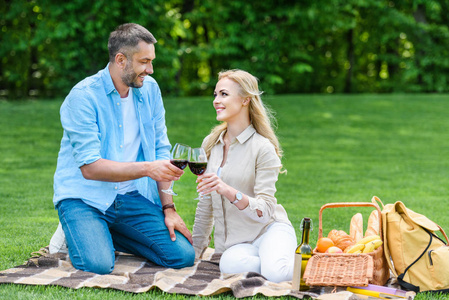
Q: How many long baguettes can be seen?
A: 2